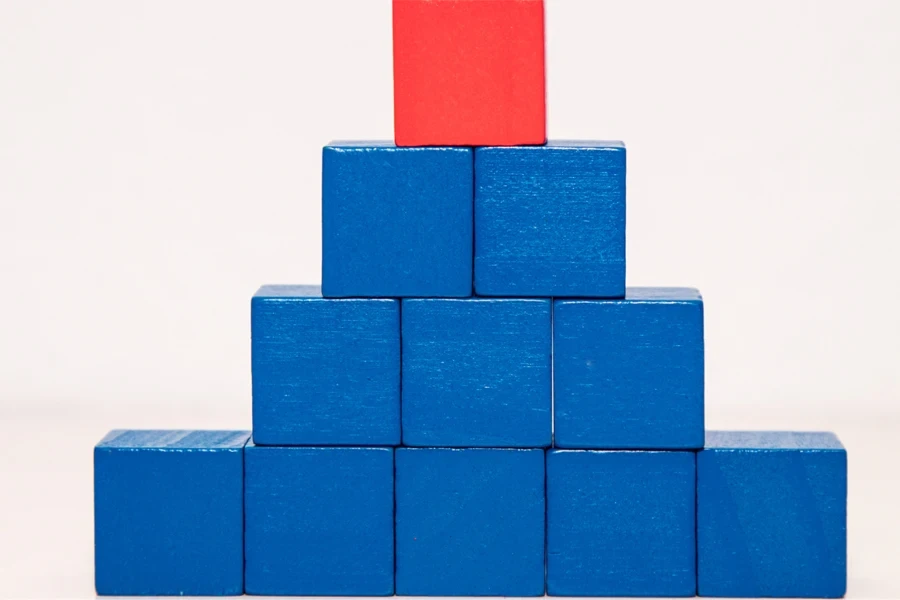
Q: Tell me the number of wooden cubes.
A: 11